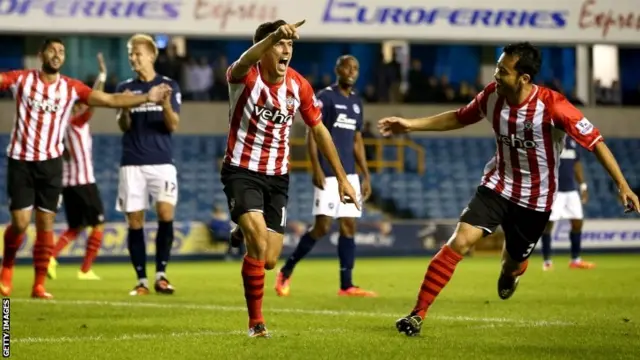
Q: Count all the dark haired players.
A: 4